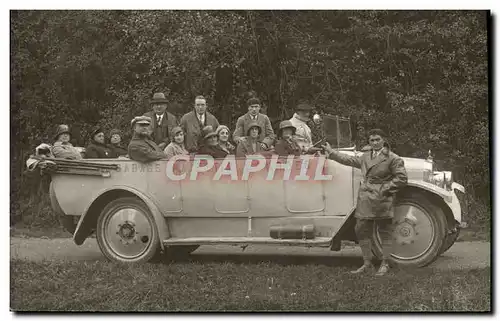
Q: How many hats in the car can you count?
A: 12